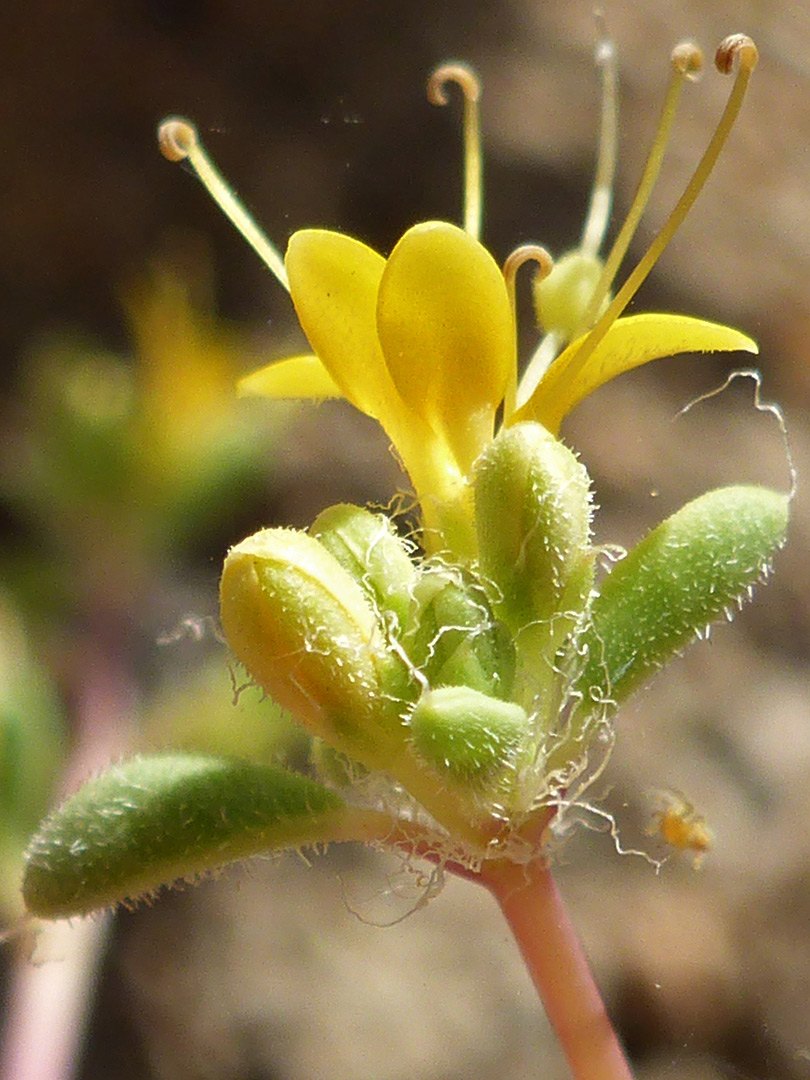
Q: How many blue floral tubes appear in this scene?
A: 0